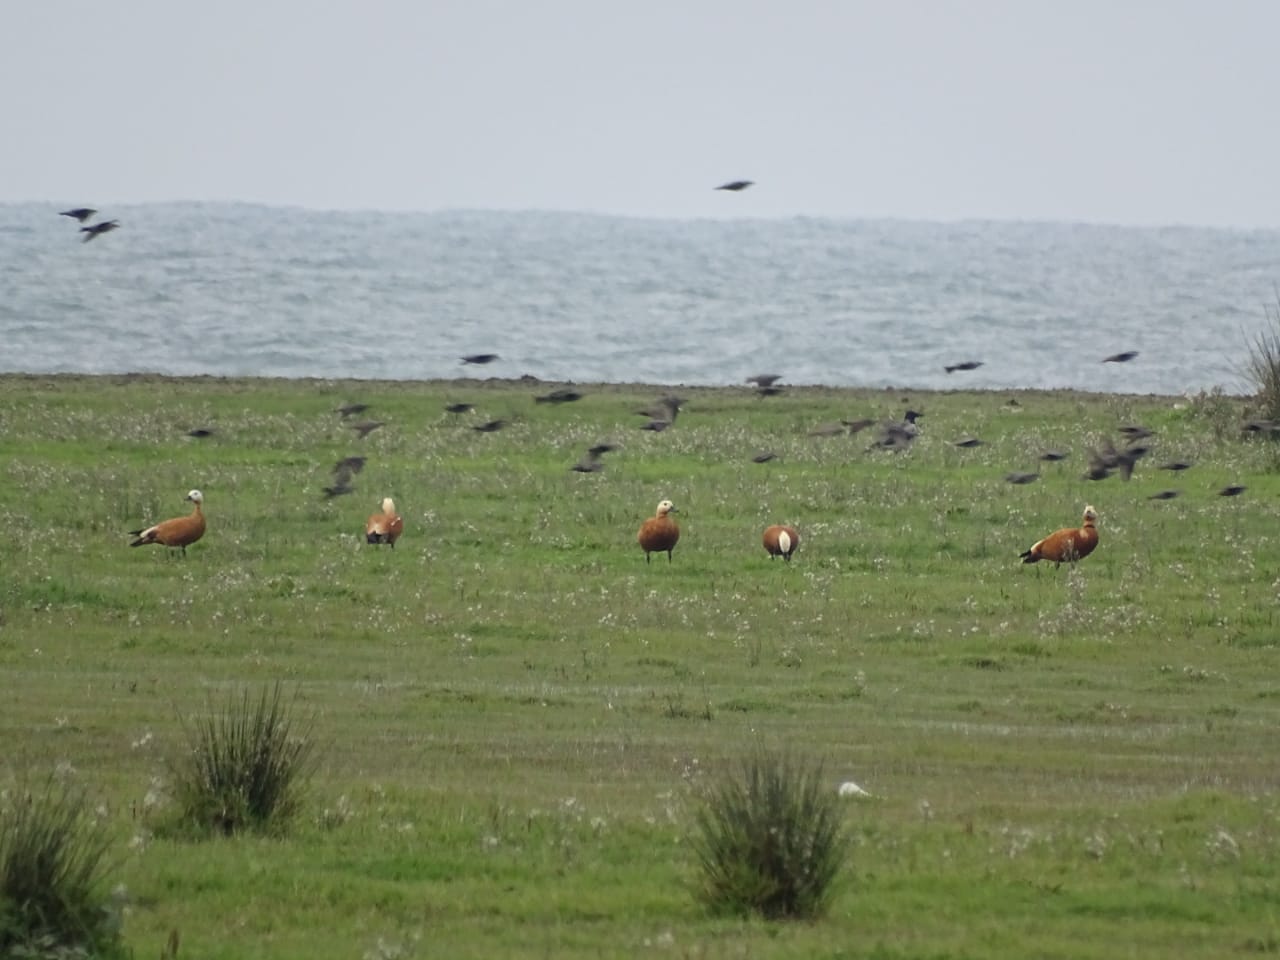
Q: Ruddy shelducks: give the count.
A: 5